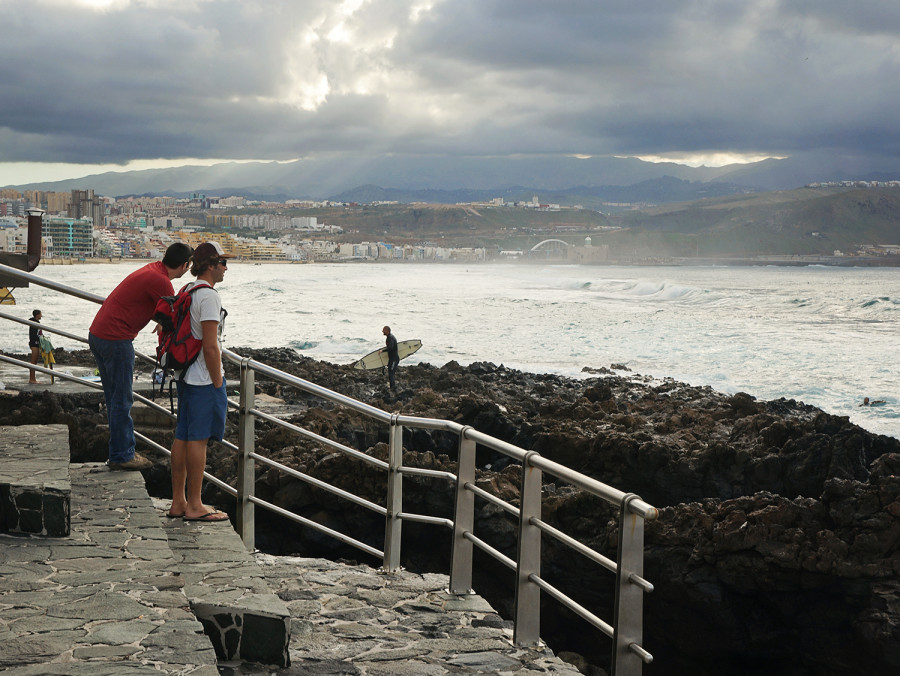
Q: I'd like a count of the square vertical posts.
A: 5